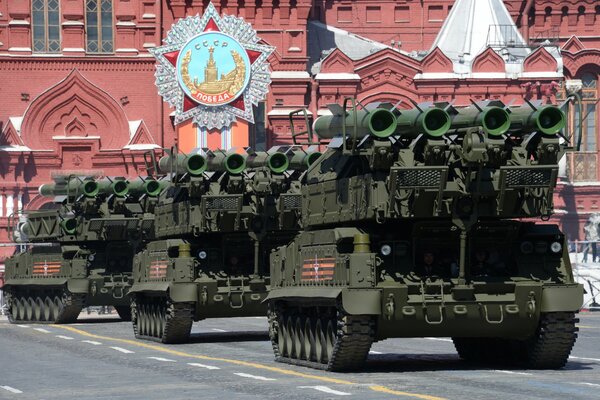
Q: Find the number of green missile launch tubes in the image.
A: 12